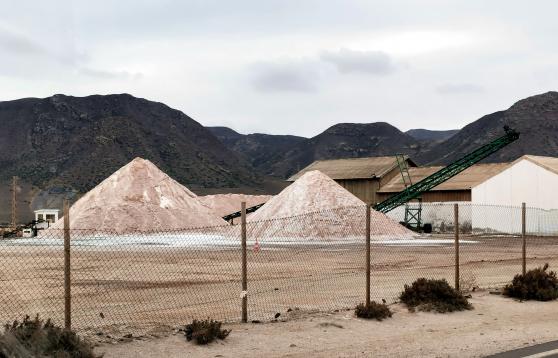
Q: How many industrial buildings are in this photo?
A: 3